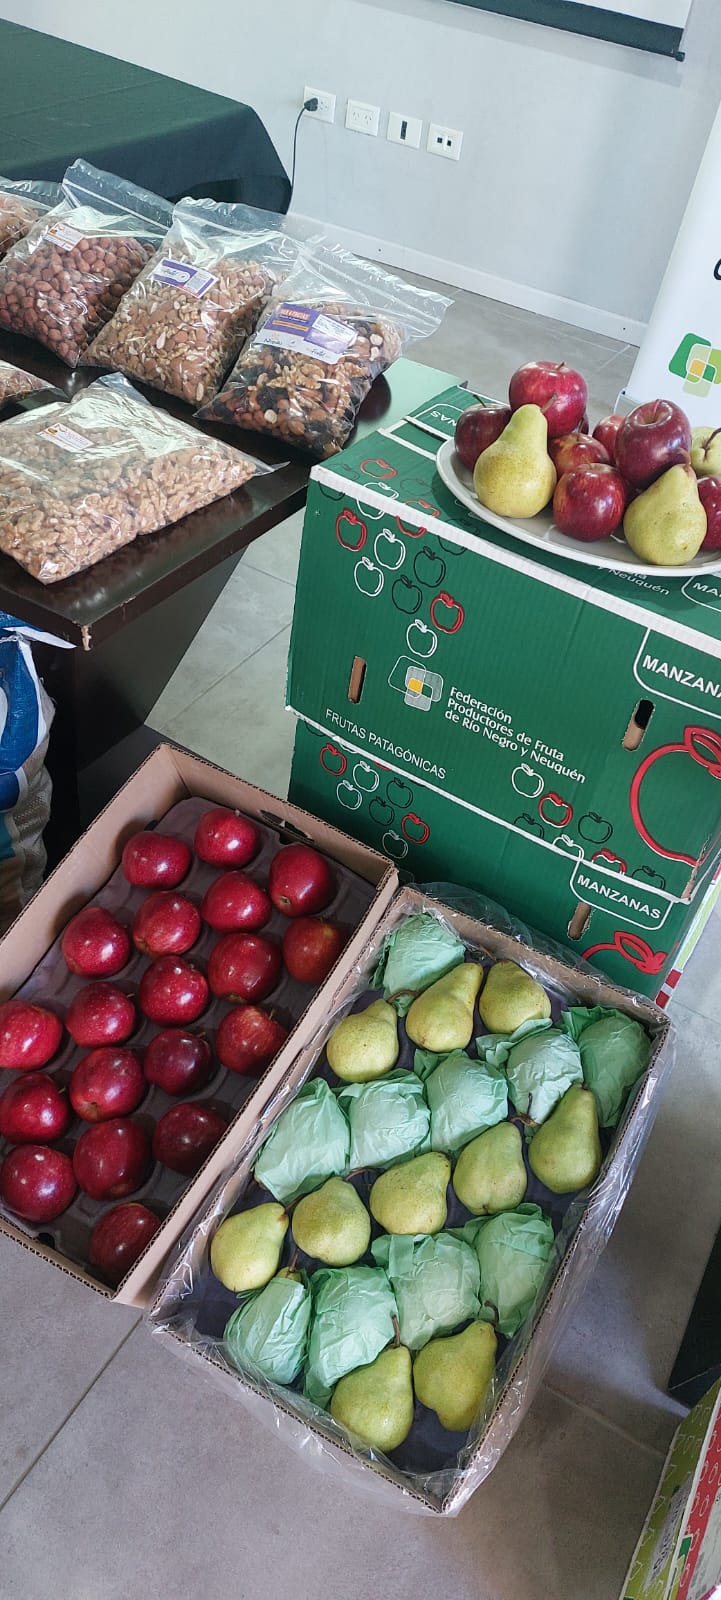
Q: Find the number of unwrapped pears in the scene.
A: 13